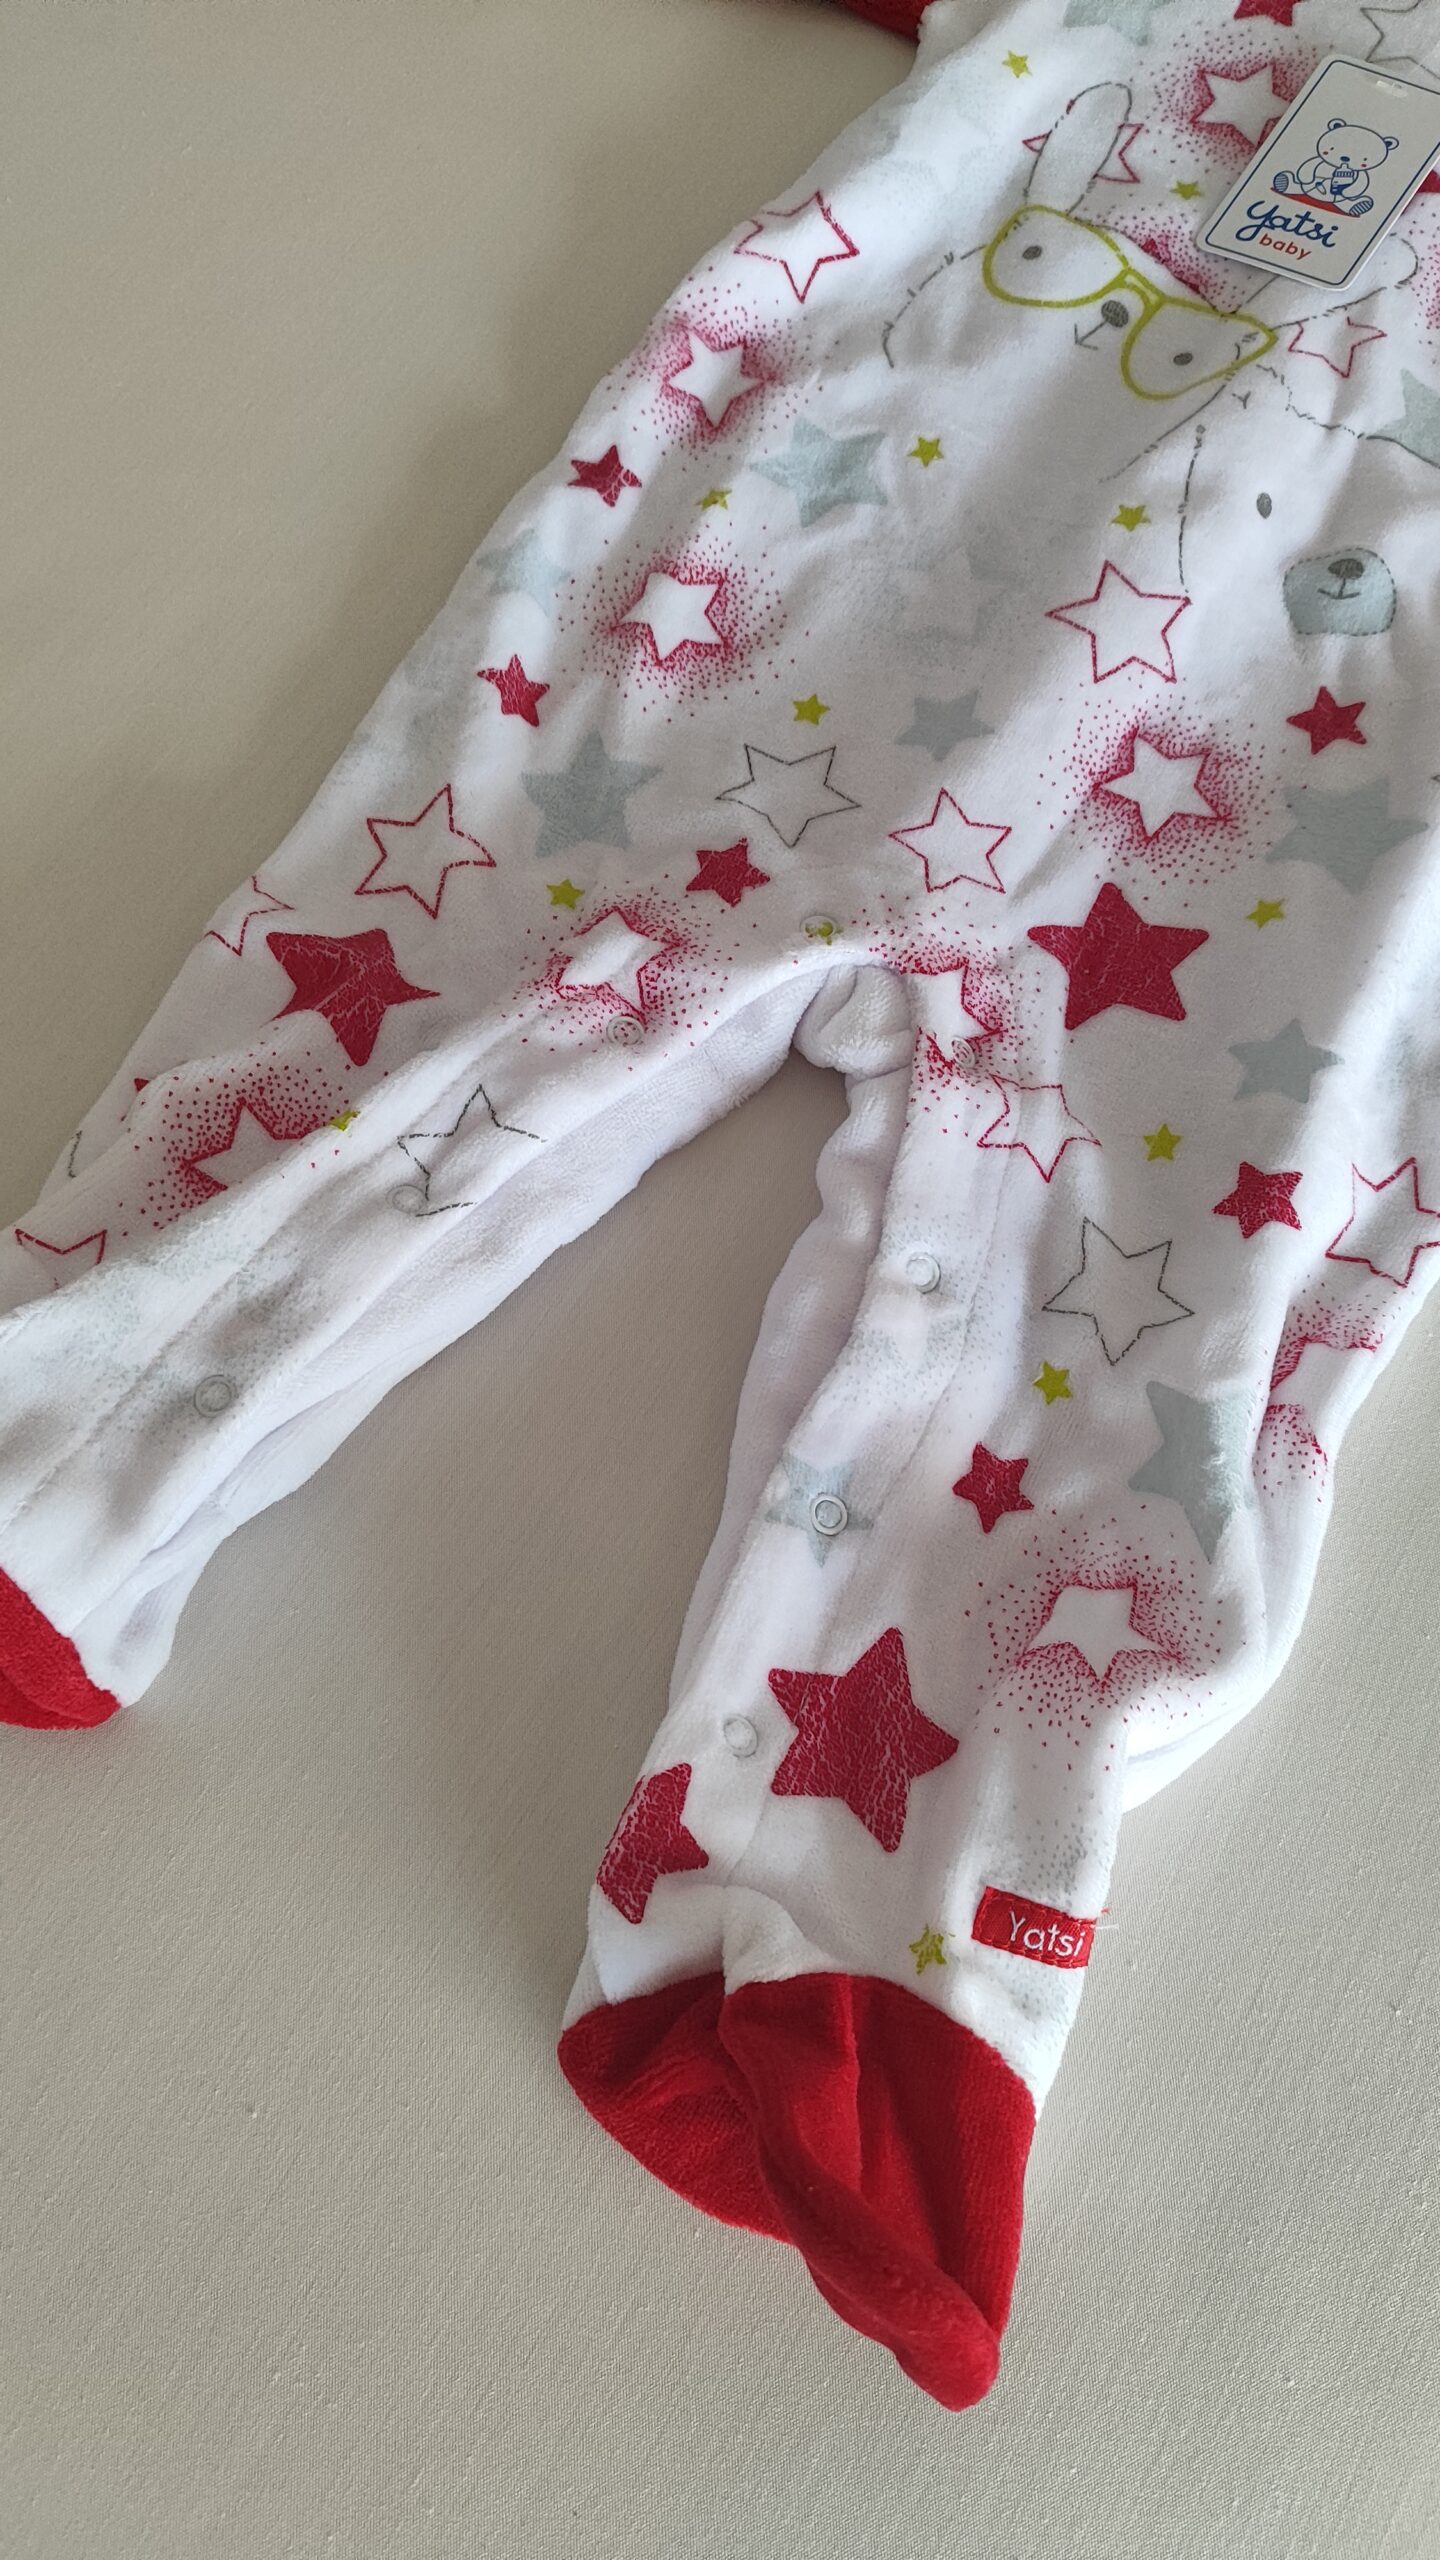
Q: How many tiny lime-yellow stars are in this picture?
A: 13